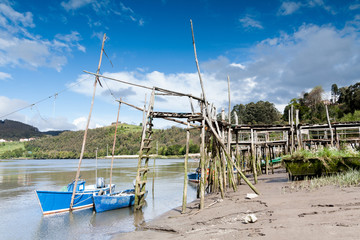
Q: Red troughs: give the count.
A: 0